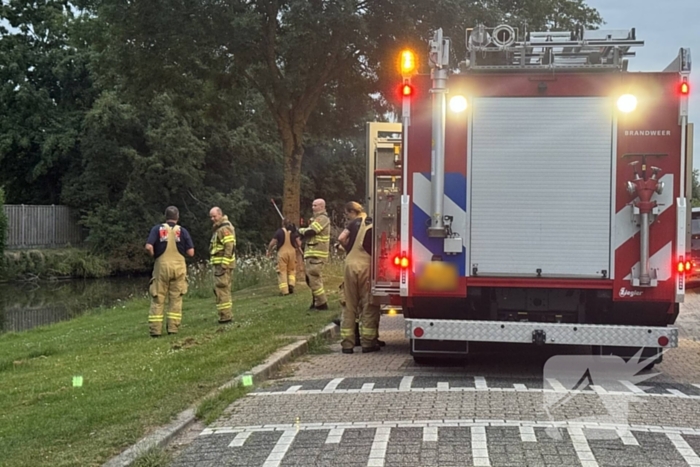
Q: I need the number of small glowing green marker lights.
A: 2